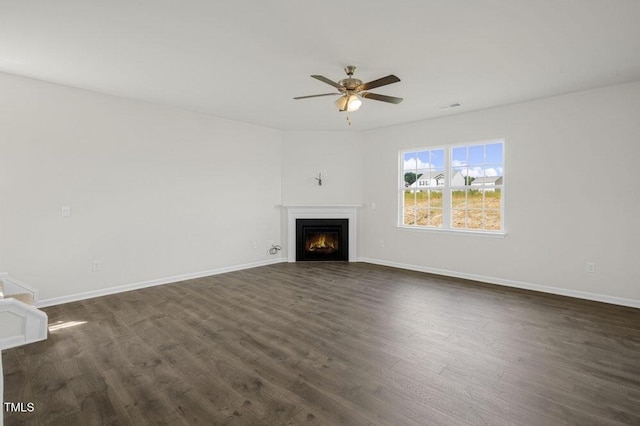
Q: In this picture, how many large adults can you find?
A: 0